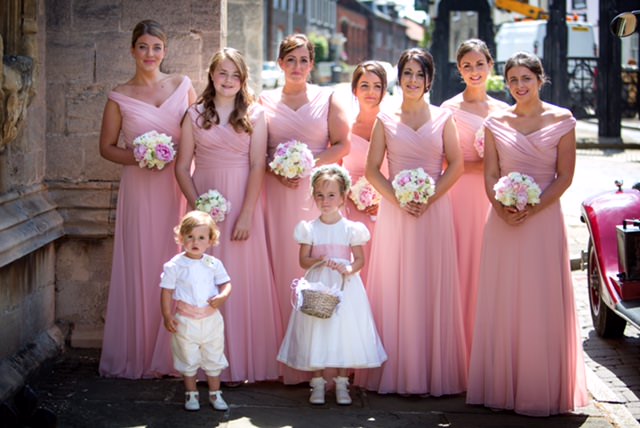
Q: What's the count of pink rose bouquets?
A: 7